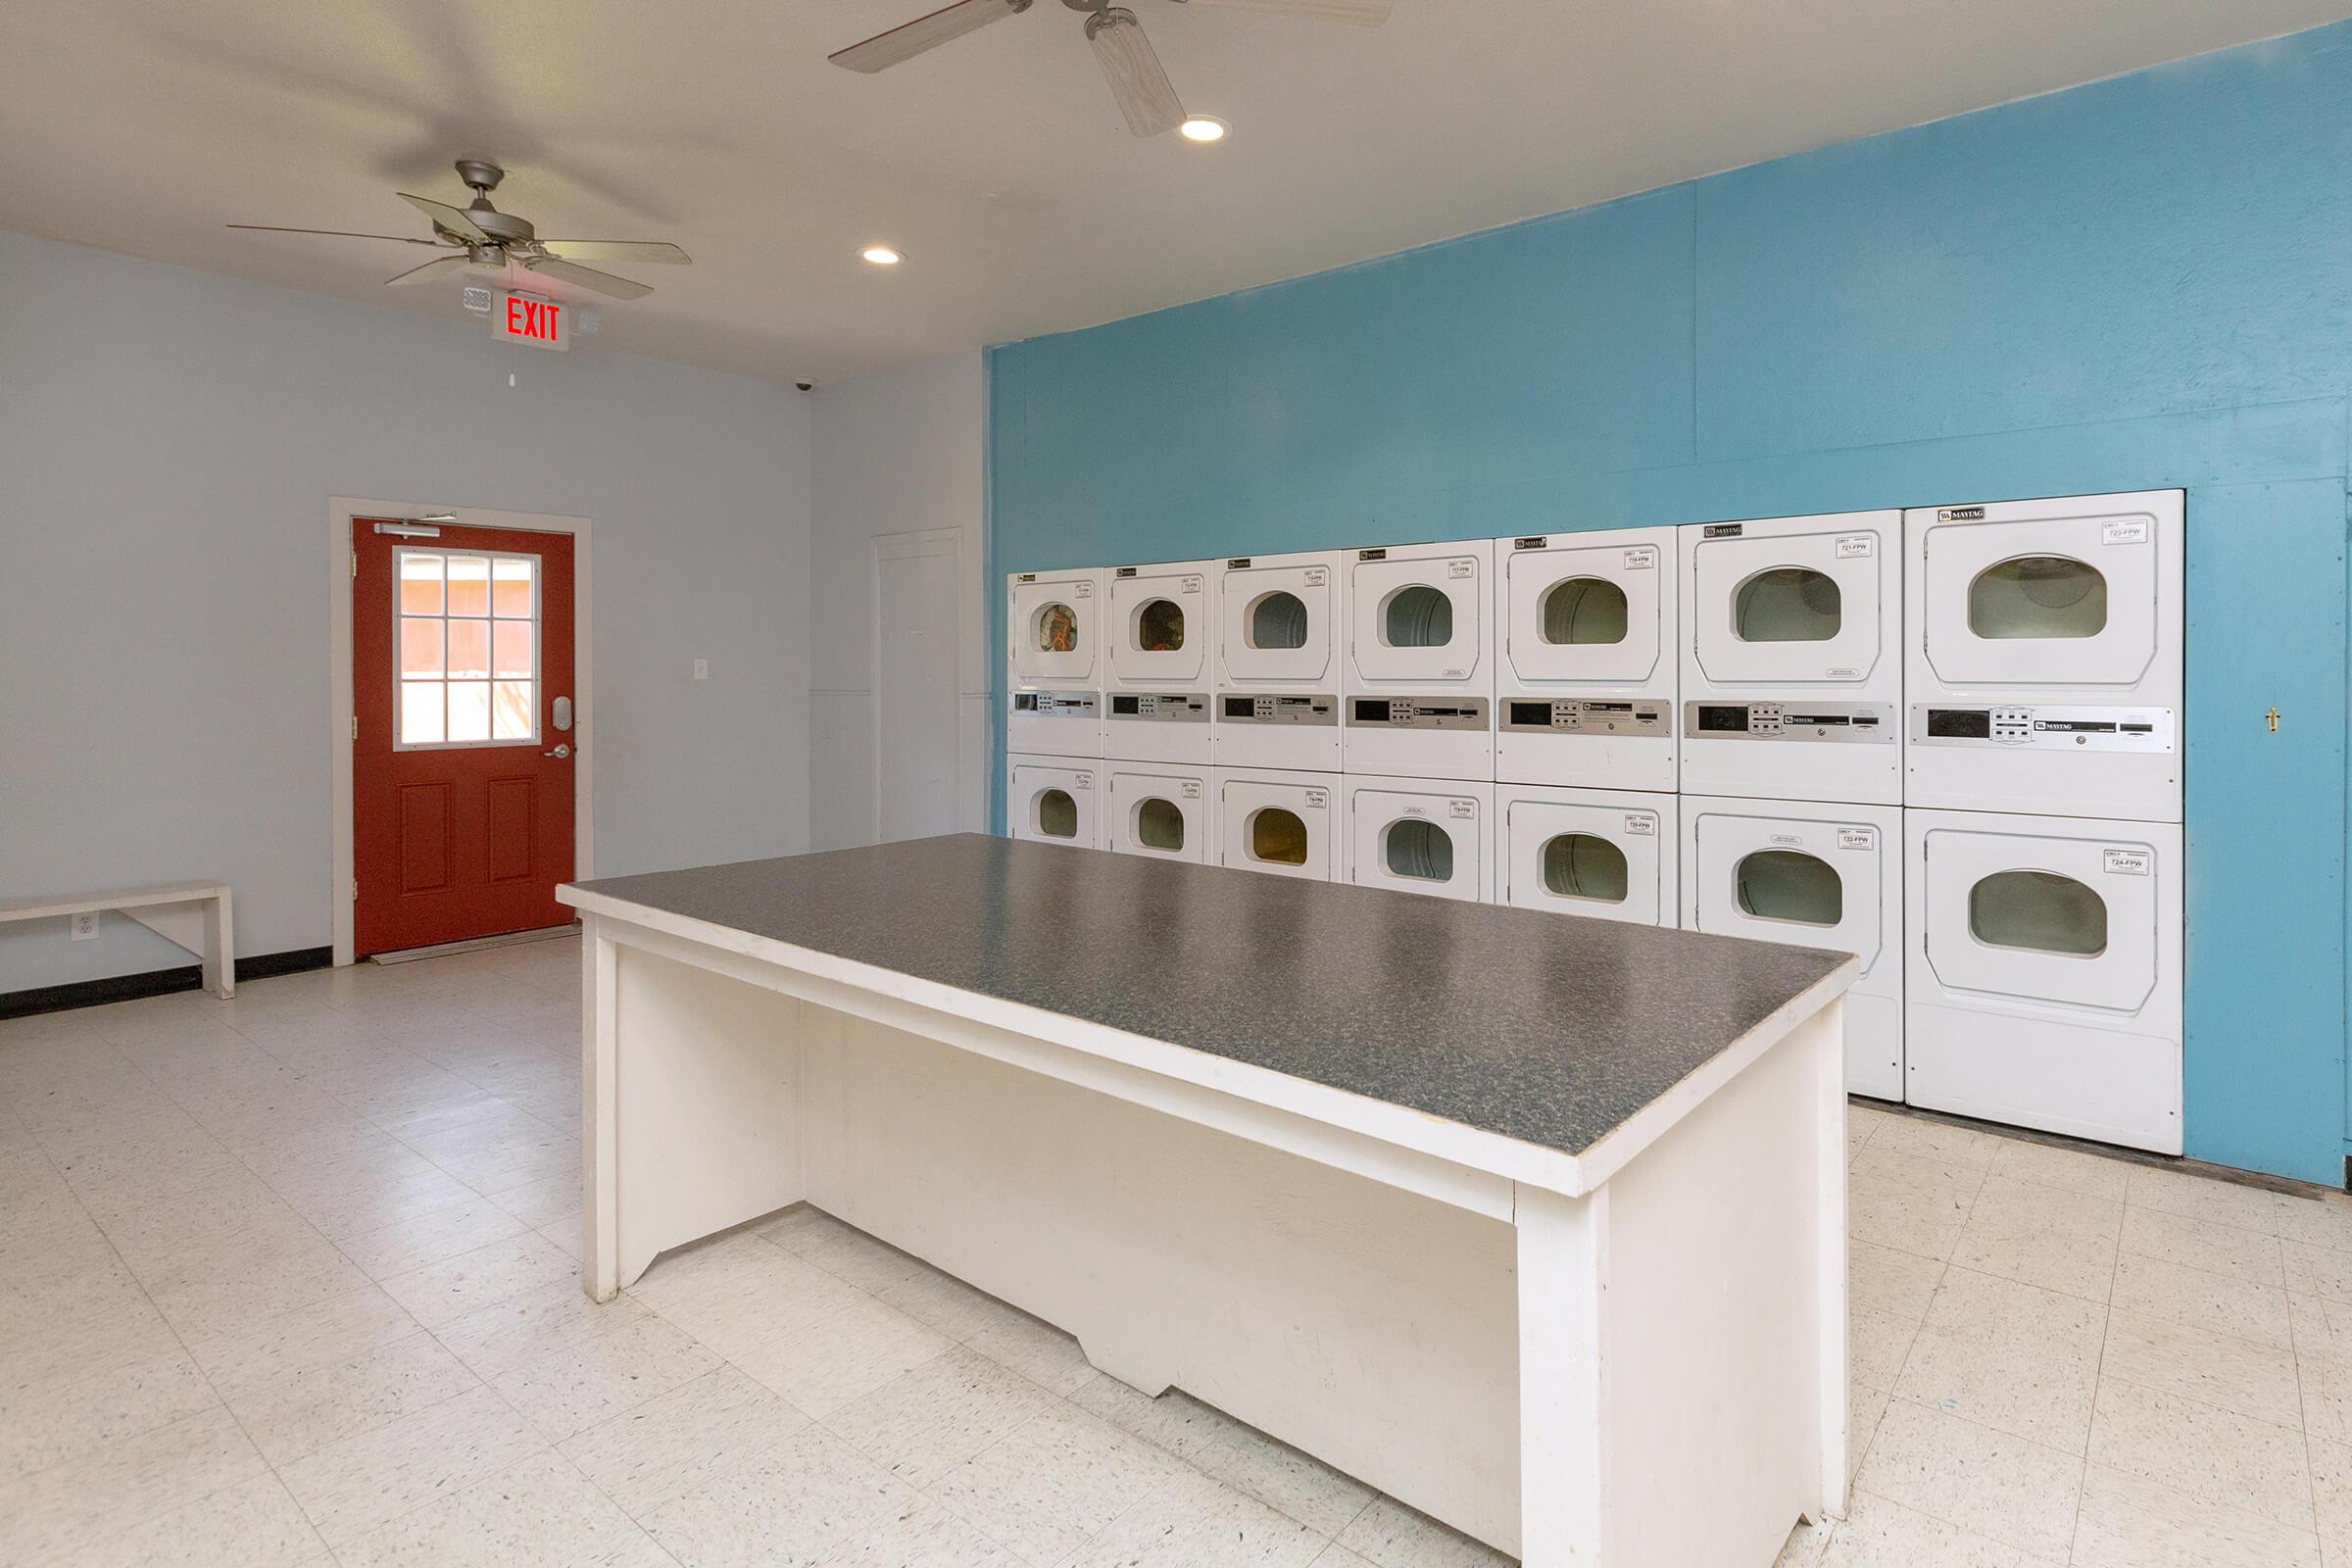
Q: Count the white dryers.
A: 14